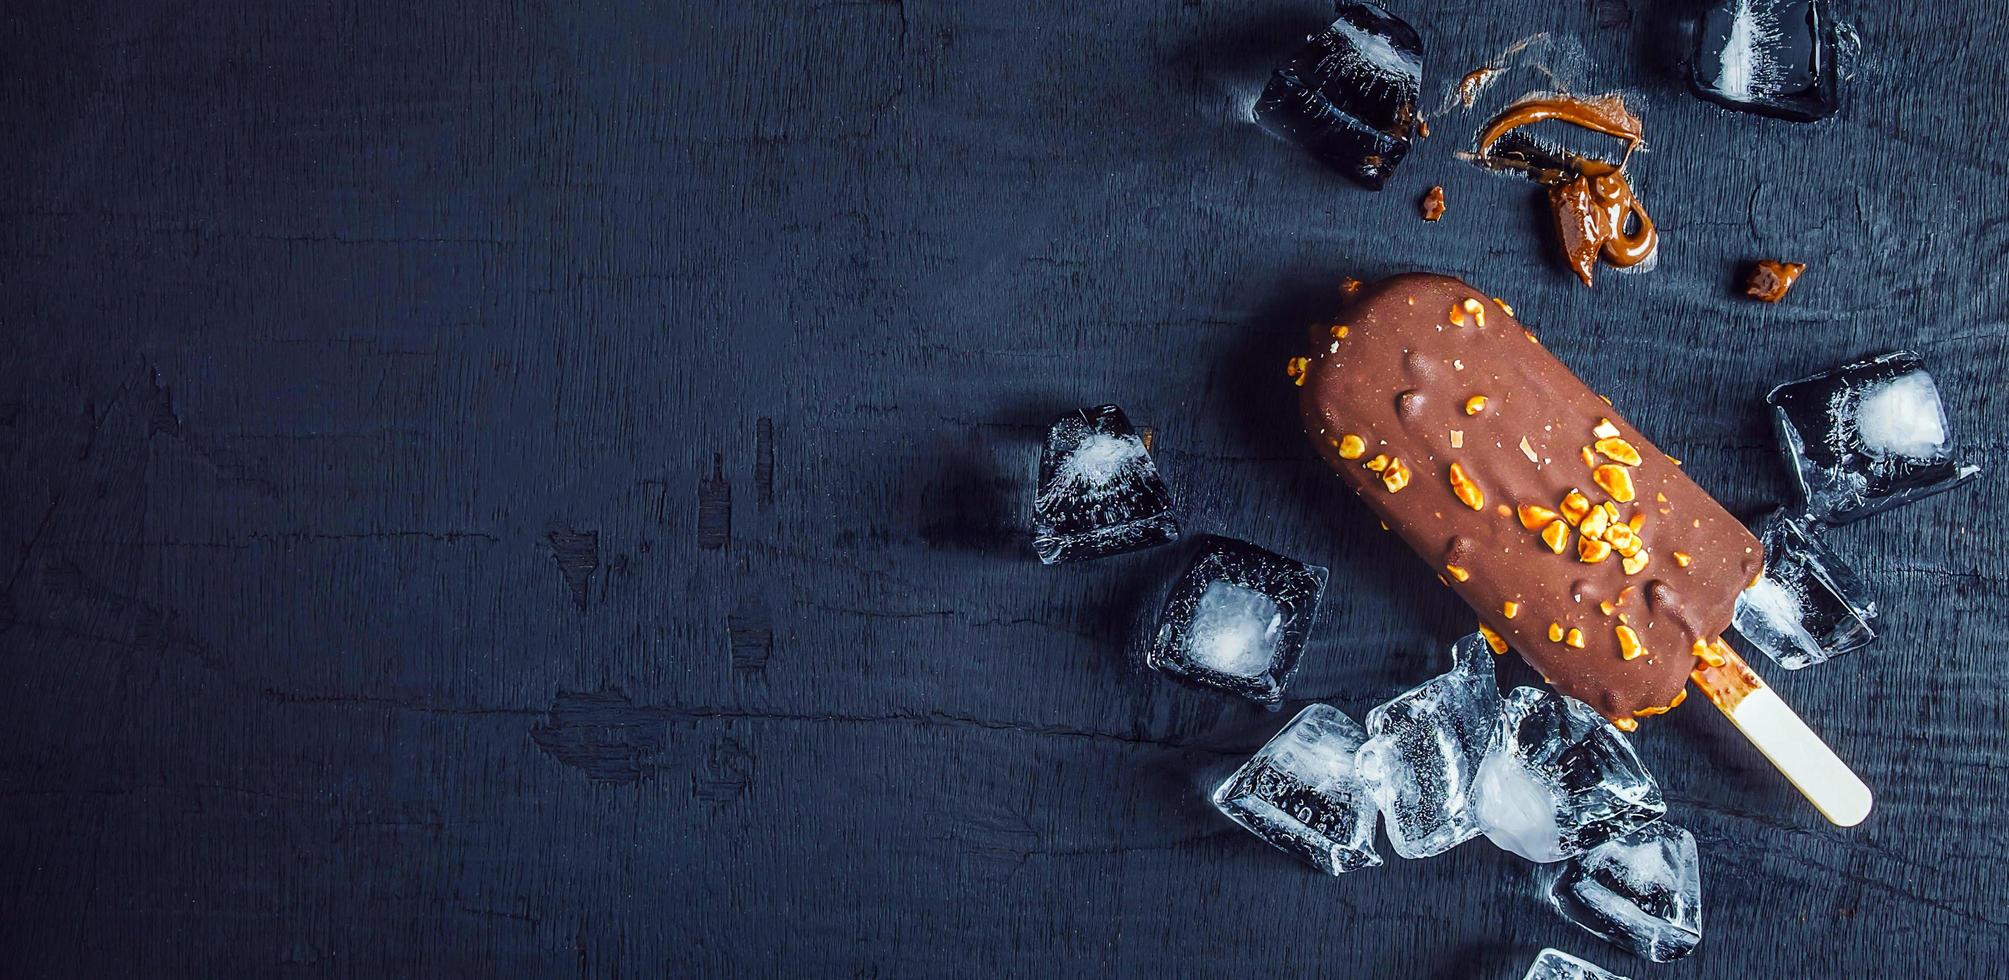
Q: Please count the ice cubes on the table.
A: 11